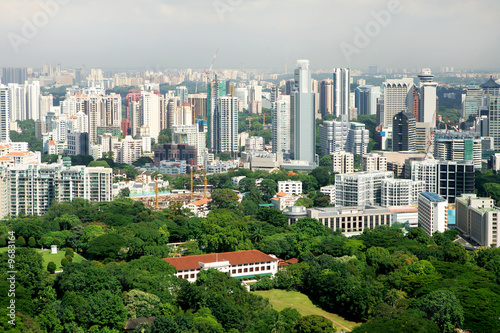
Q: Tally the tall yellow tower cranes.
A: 3